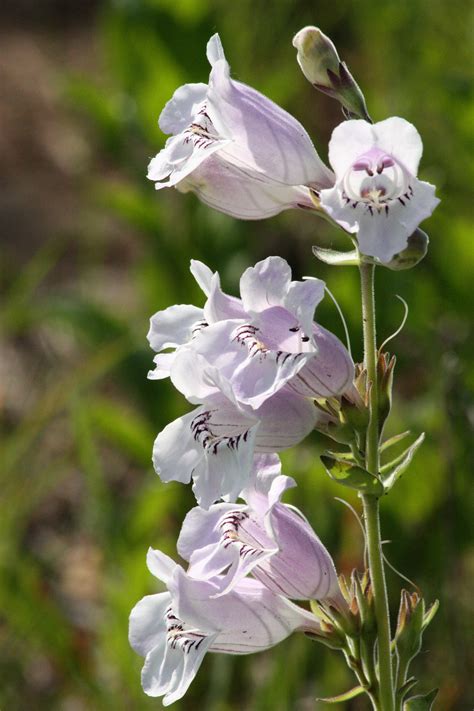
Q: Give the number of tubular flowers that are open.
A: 7